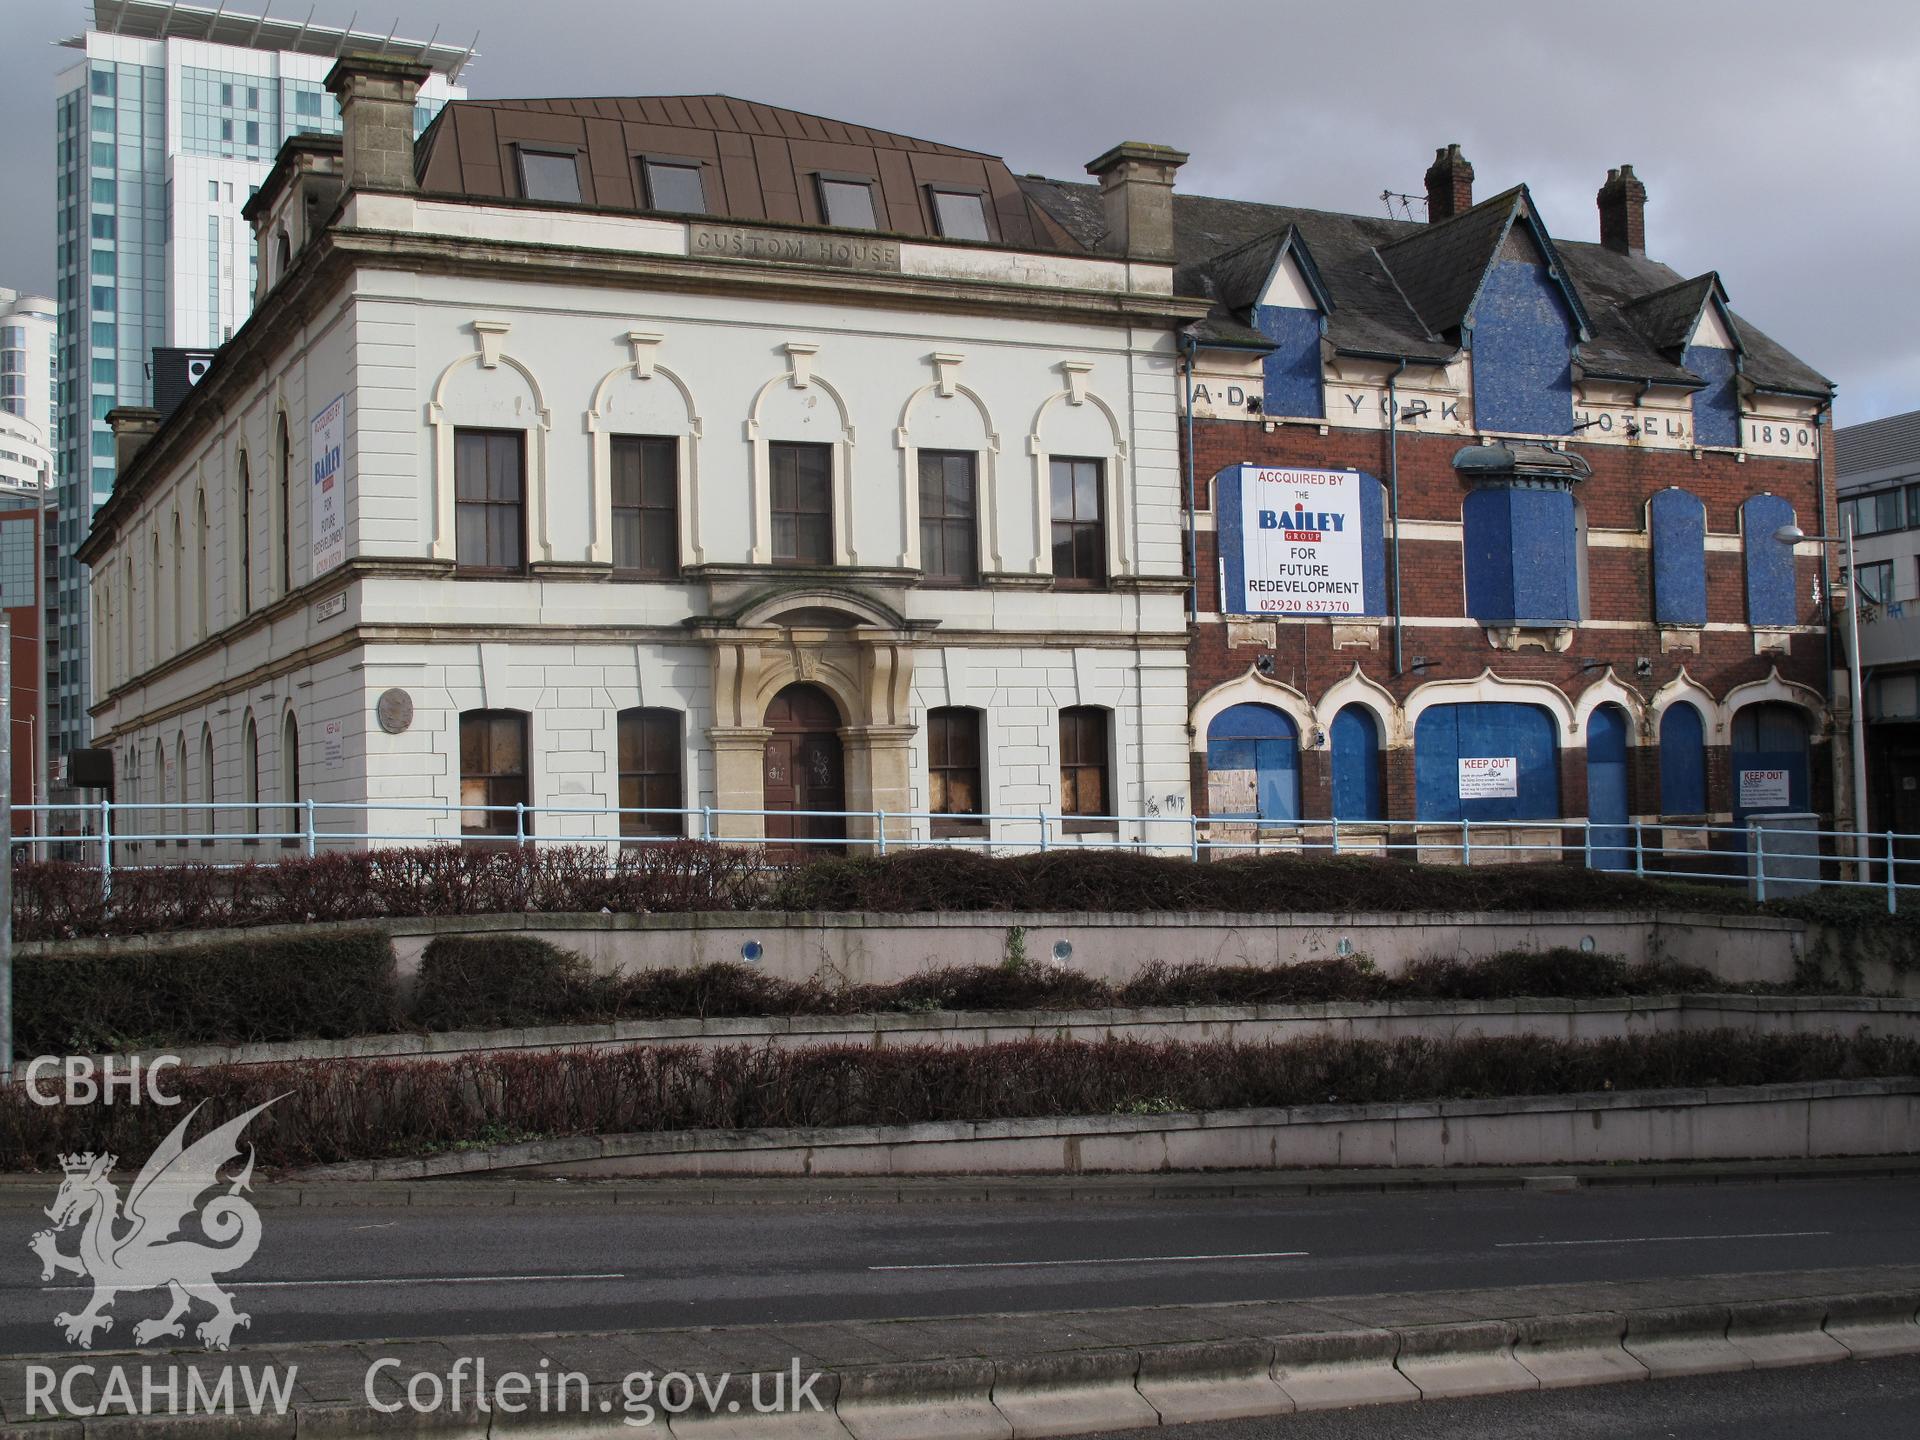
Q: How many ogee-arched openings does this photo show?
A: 6